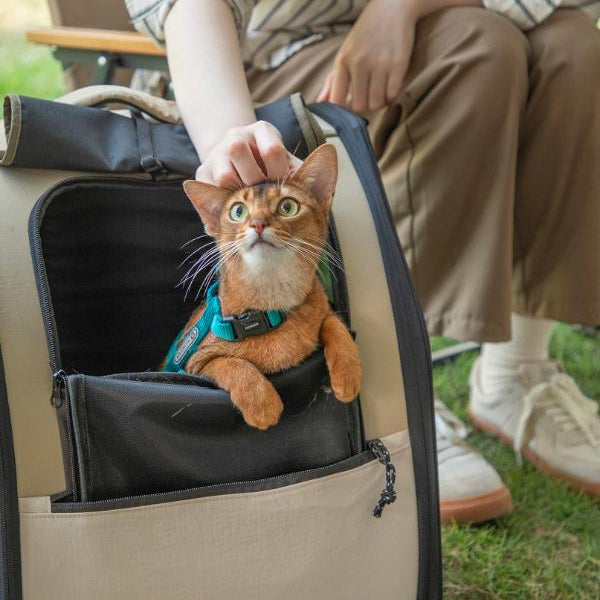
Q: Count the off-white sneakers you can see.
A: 2